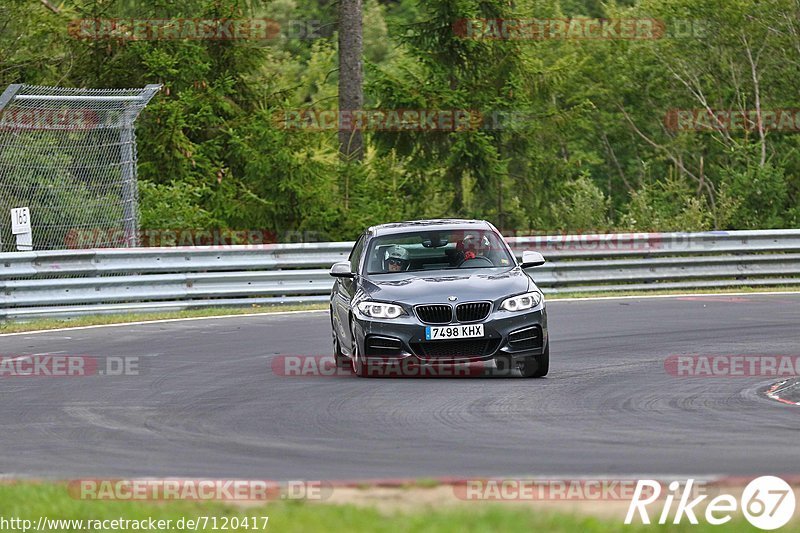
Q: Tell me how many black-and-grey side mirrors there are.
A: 2